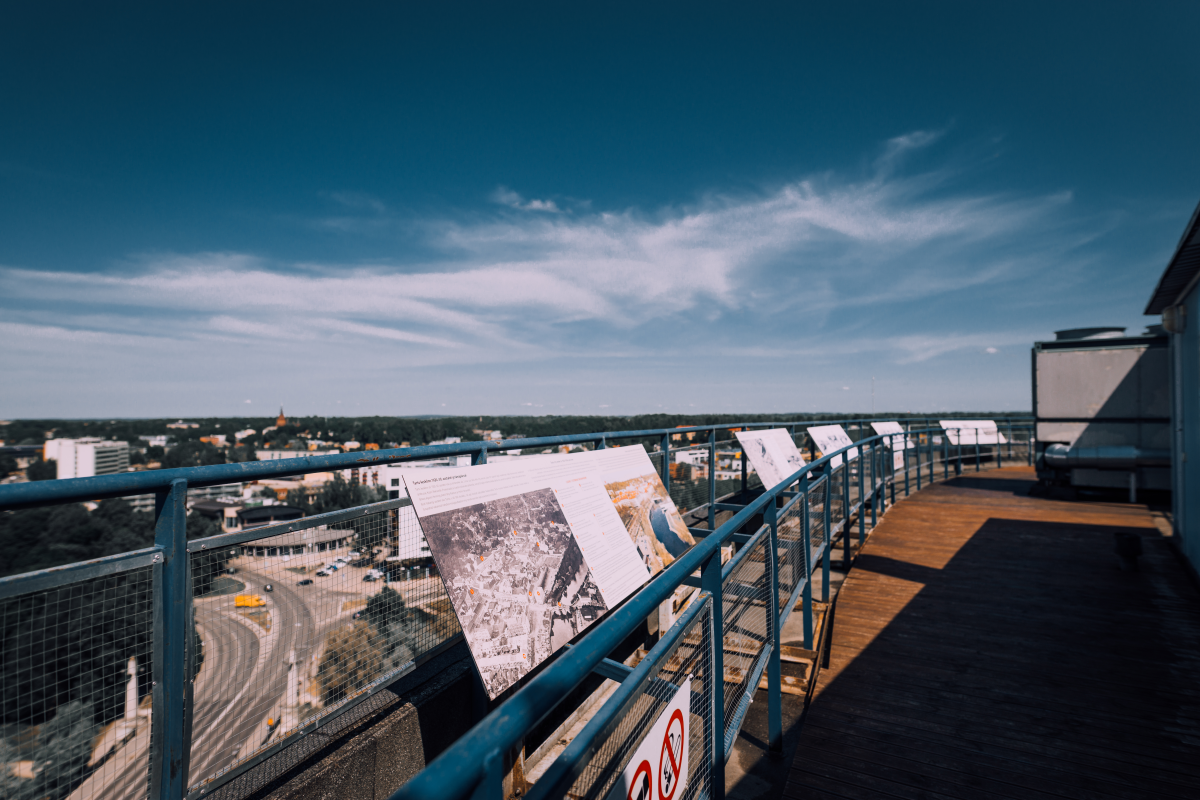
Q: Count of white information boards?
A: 5